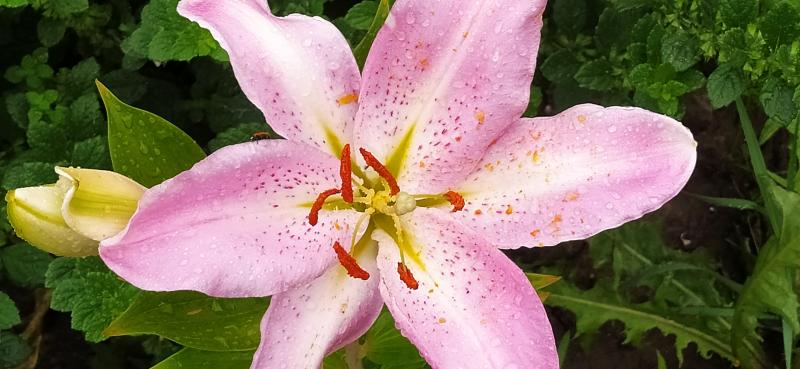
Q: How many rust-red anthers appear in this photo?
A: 6